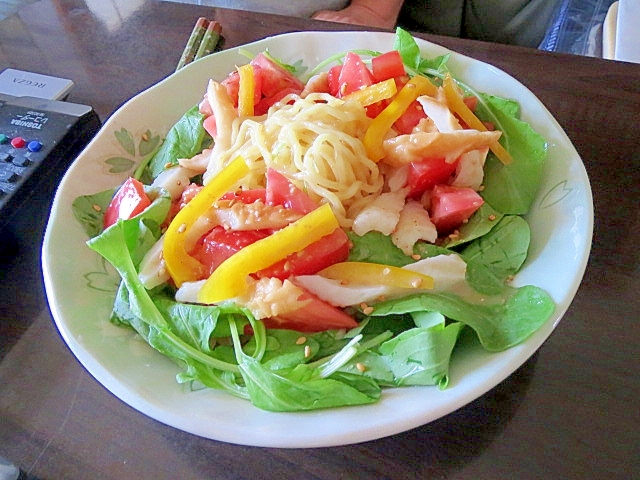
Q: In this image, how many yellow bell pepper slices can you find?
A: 7